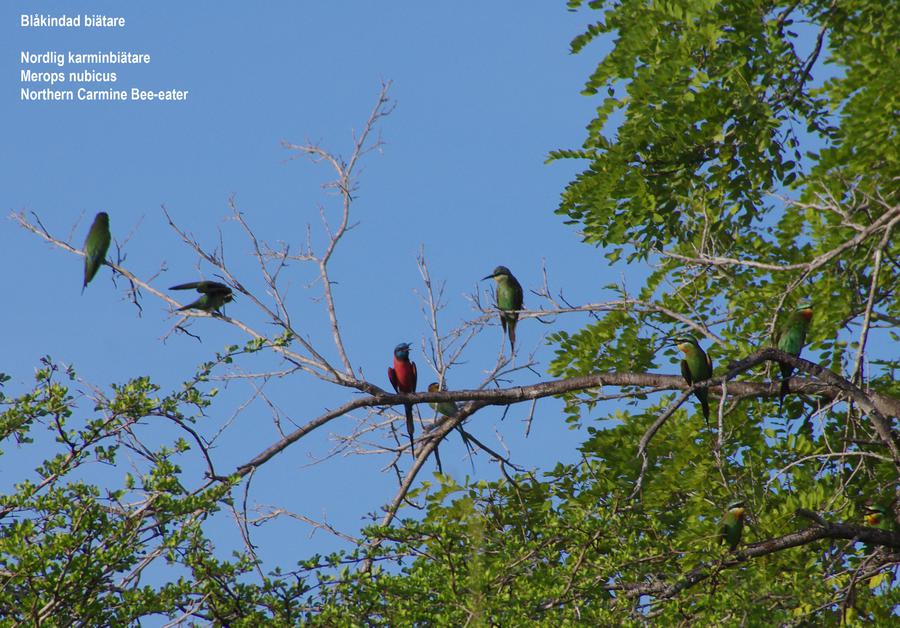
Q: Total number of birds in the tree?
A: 9